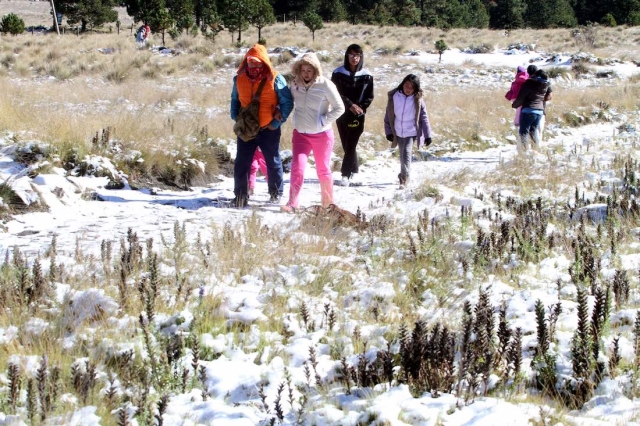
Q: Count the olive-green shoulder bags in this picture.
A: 1